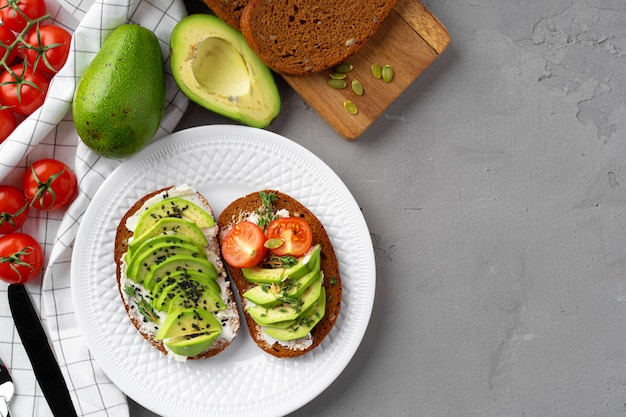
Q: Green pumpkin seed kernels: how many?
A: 8